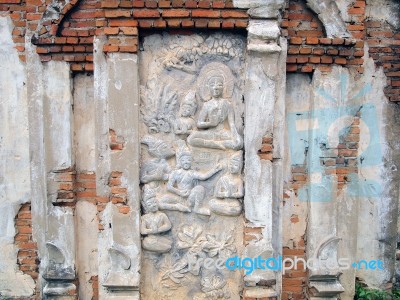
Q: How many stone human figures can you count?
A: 6